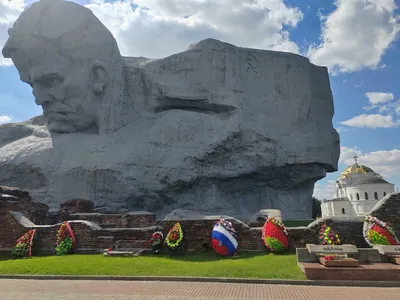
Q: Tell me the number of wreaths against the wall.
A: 8